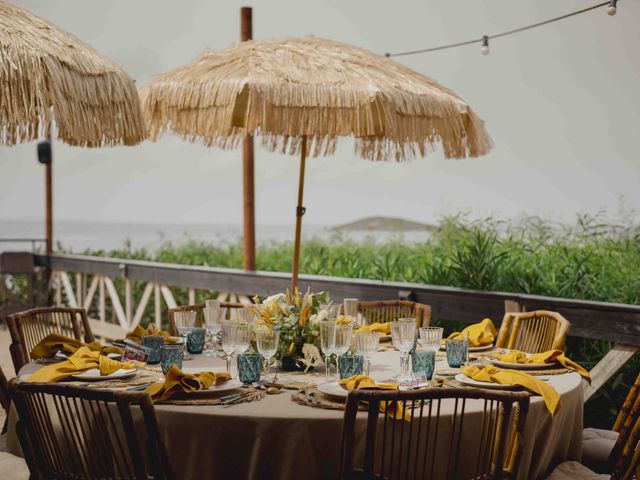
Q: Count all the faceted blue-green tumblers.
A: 7